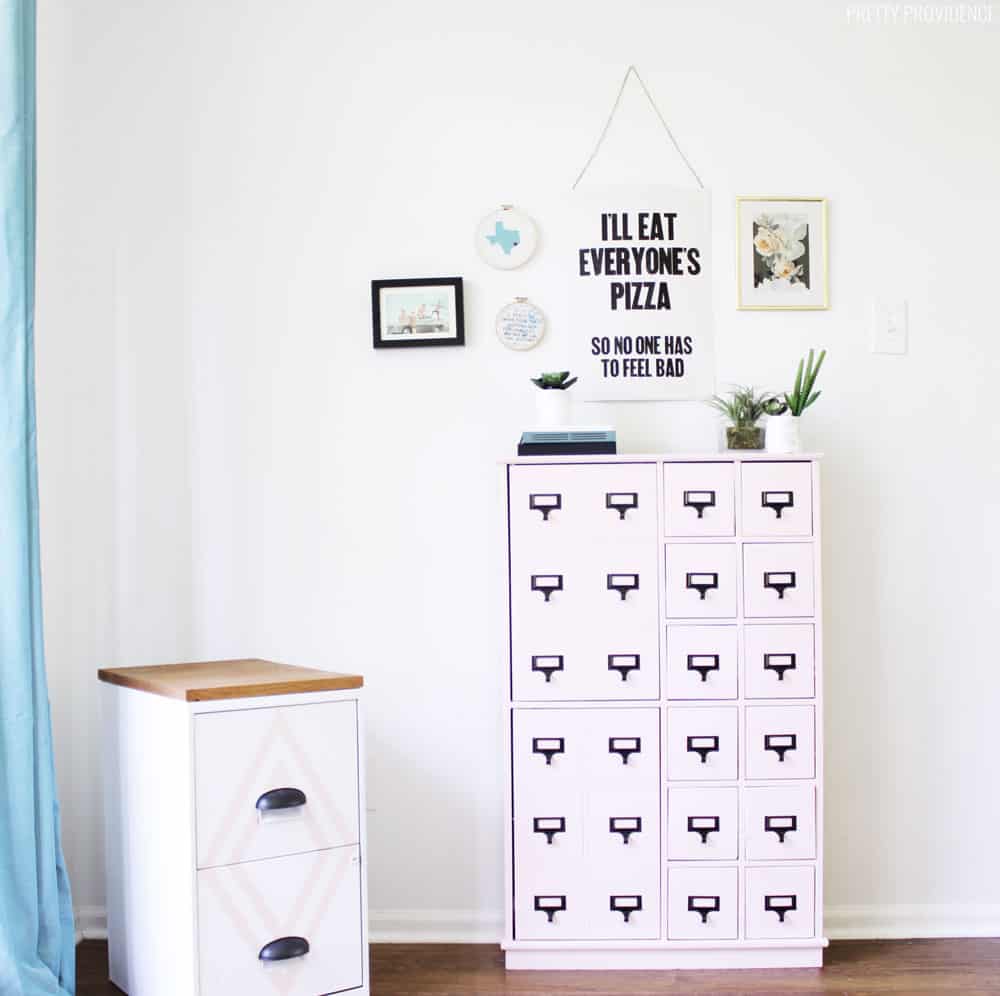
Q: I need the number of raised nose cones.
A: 0